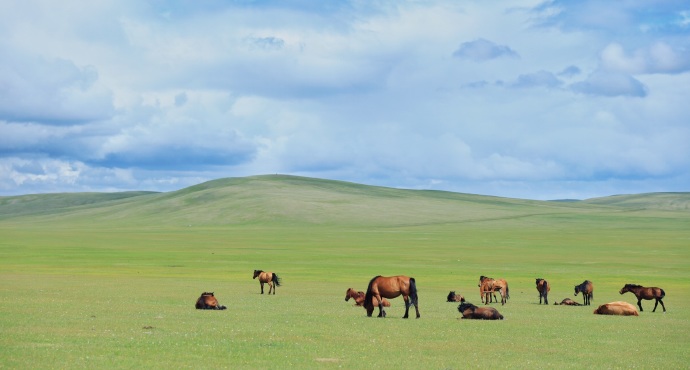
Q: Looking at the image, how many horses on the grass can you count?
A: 13